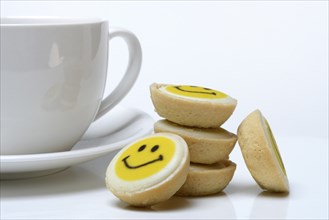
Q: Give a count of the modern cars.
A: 0